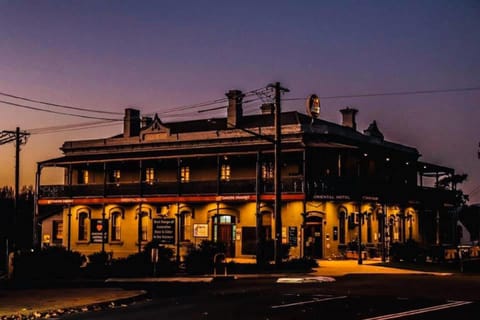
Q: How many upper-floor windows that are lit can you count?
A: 6